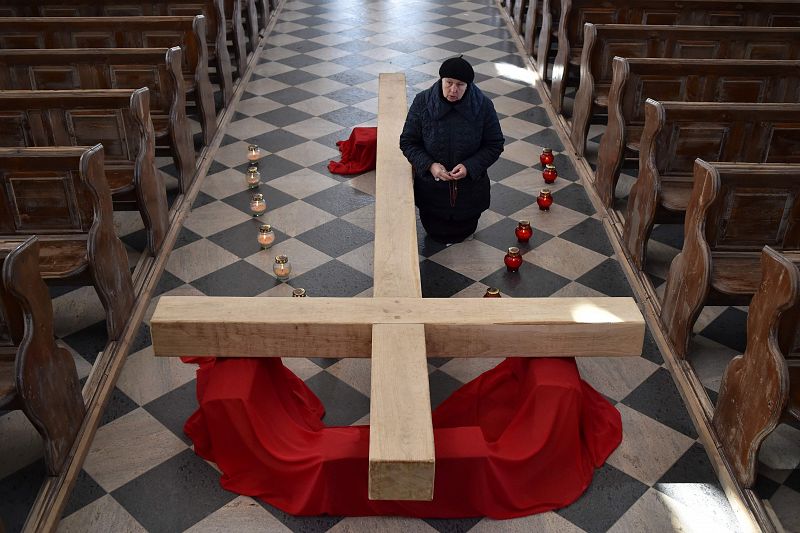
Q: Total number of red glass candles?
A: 6